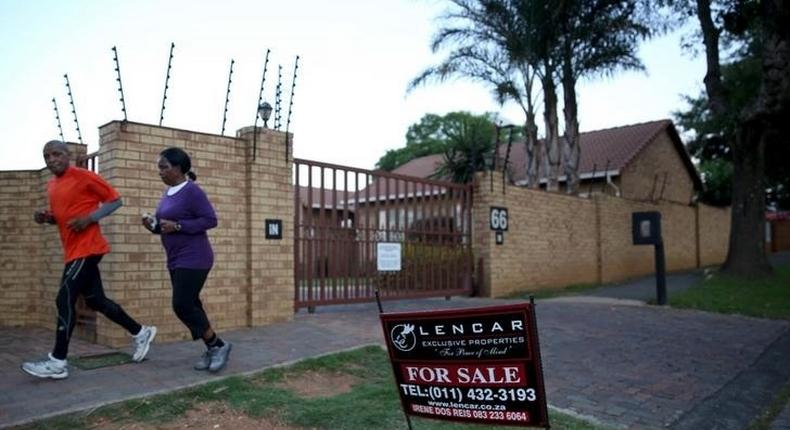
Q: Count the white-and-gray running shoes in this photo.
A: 2